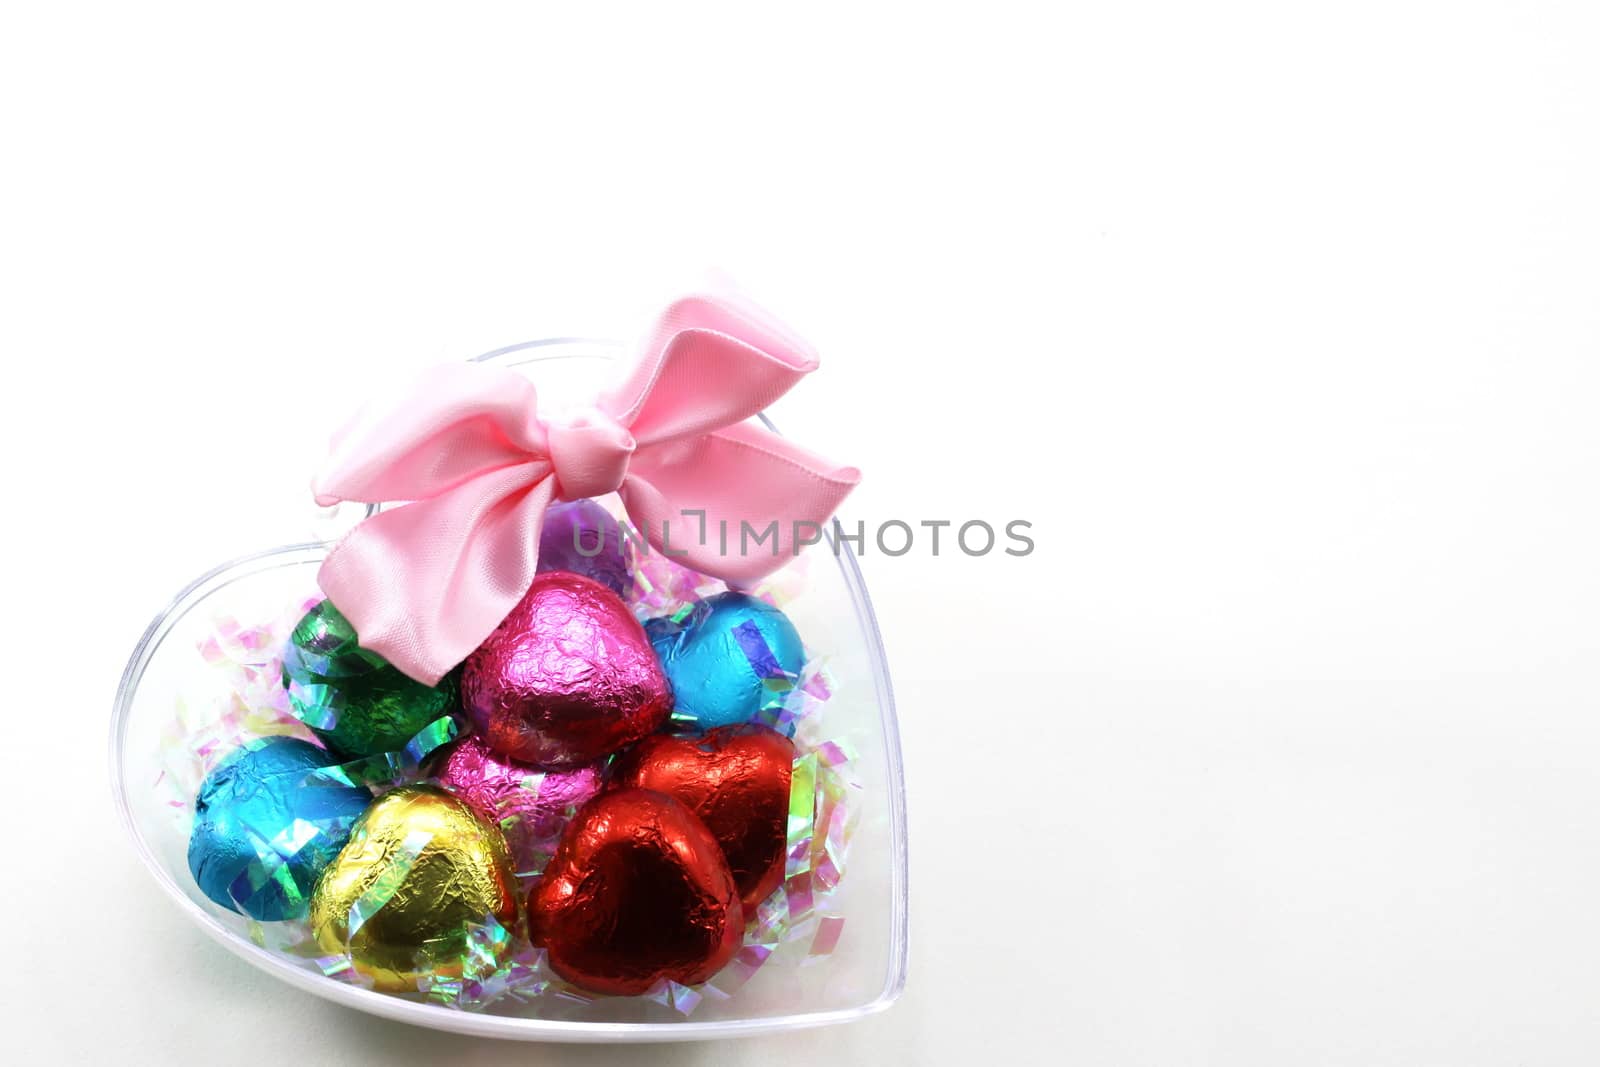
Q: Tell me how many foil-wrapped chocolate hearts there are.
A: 9